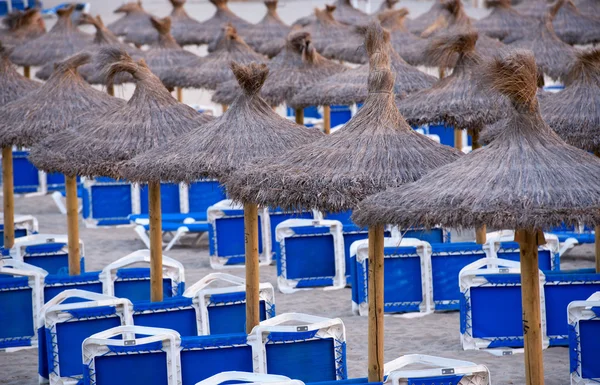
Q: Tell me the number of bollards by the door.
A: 0